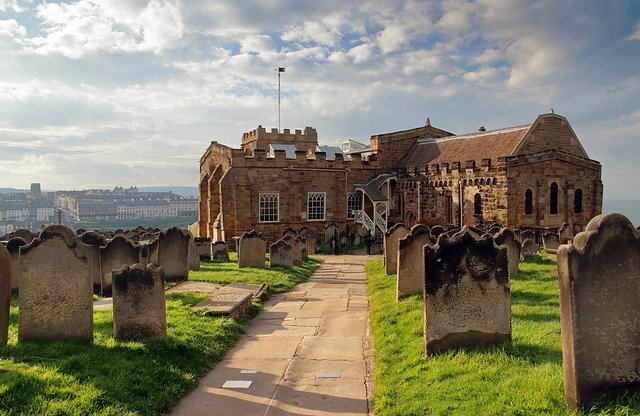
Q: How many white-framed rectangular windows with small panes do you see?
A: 3